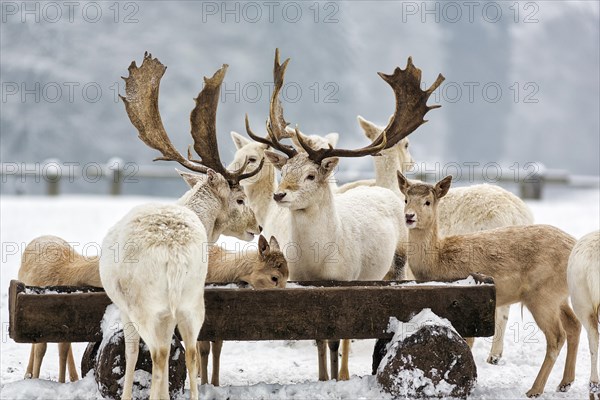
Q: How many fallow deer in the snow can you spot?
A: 9